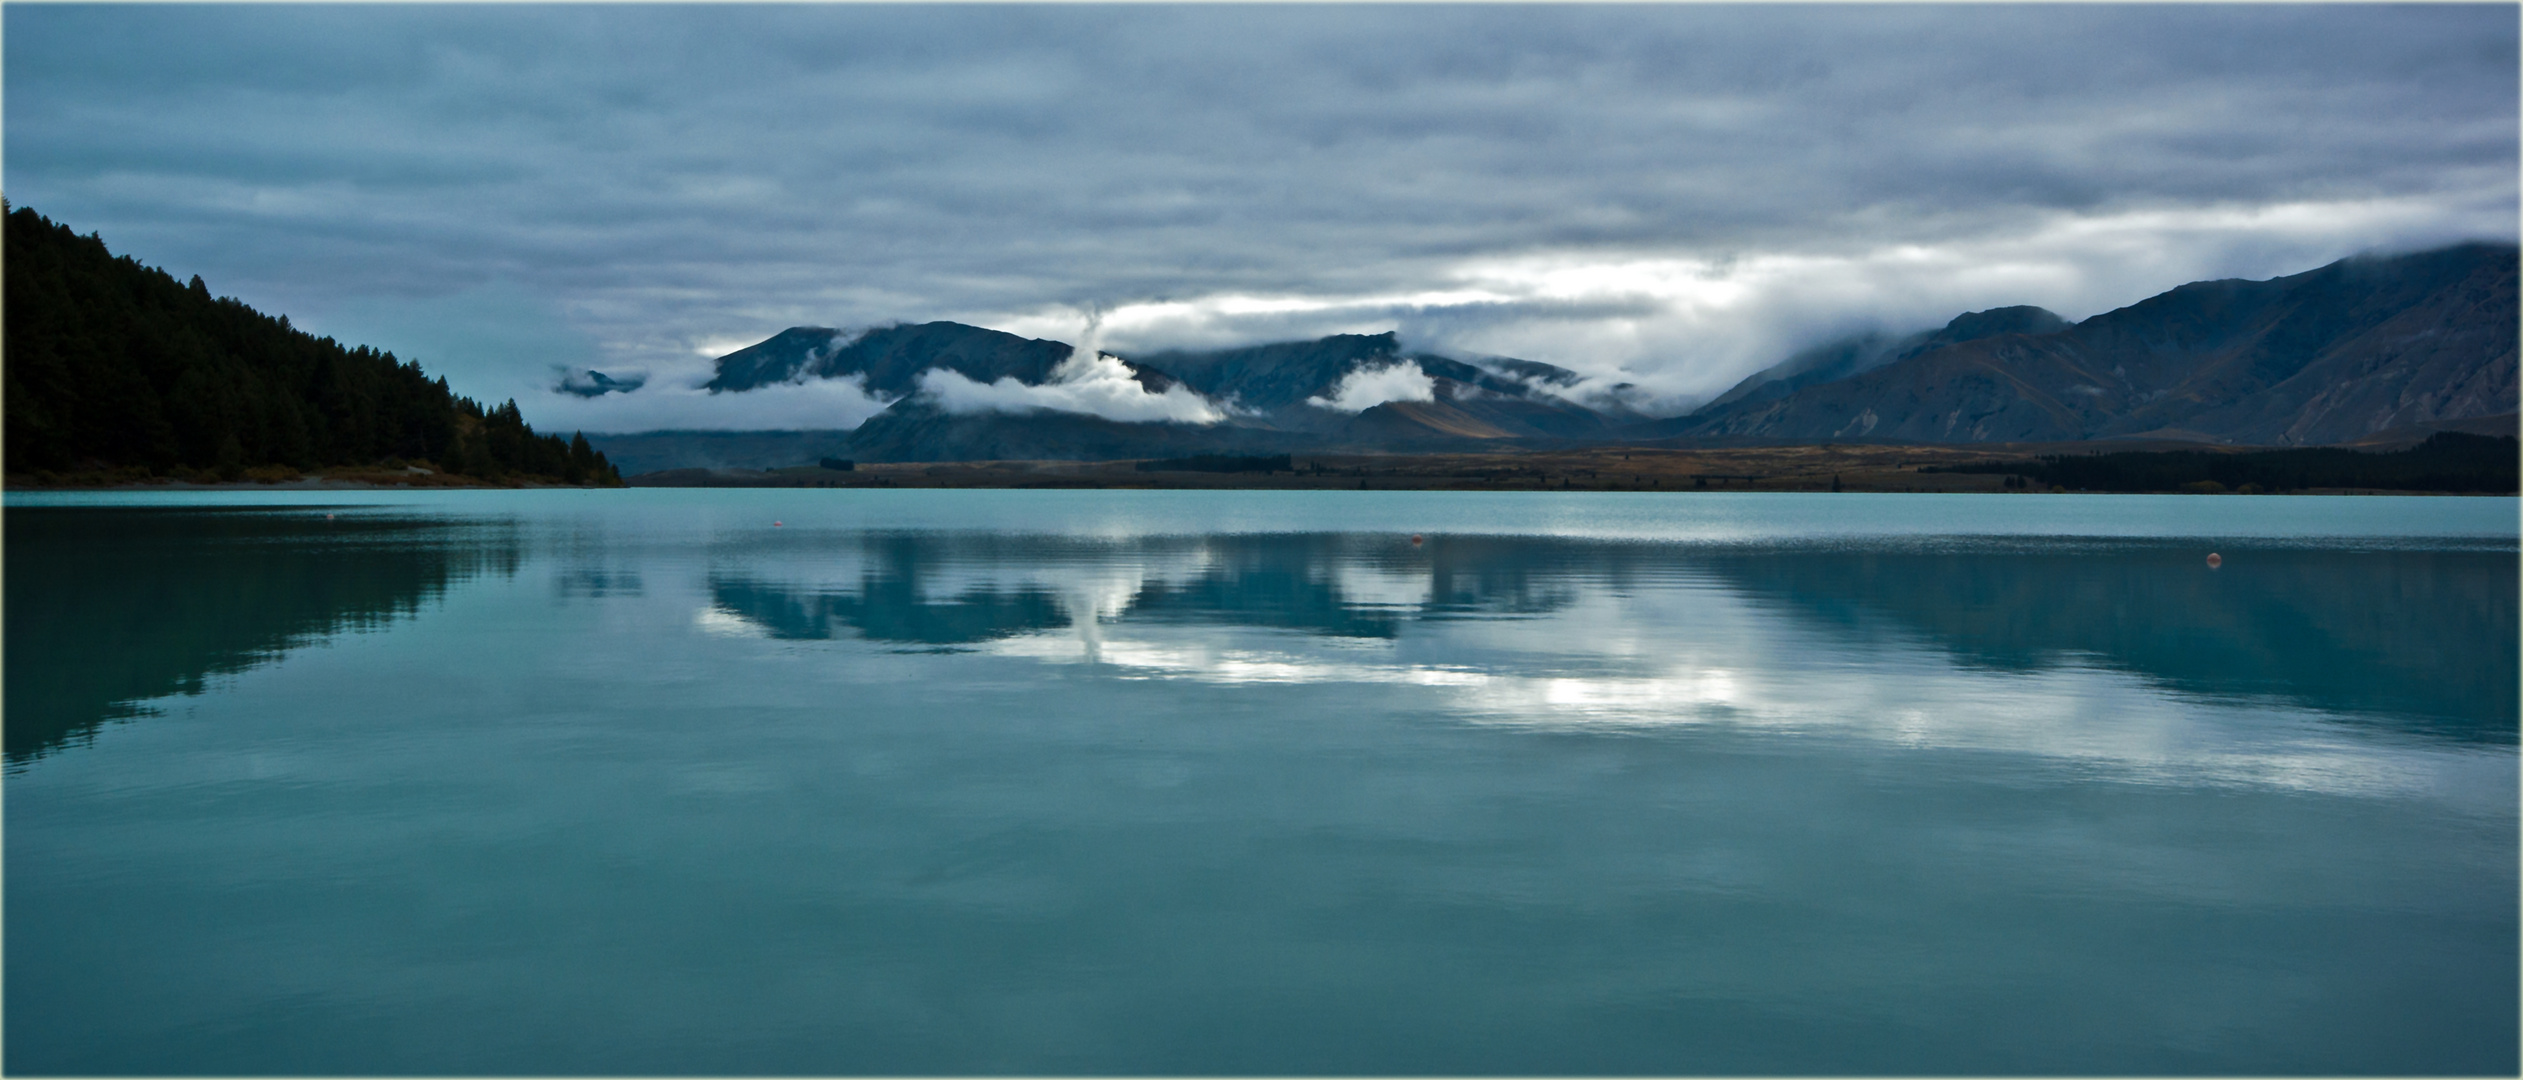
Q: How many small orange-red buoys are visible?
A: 4